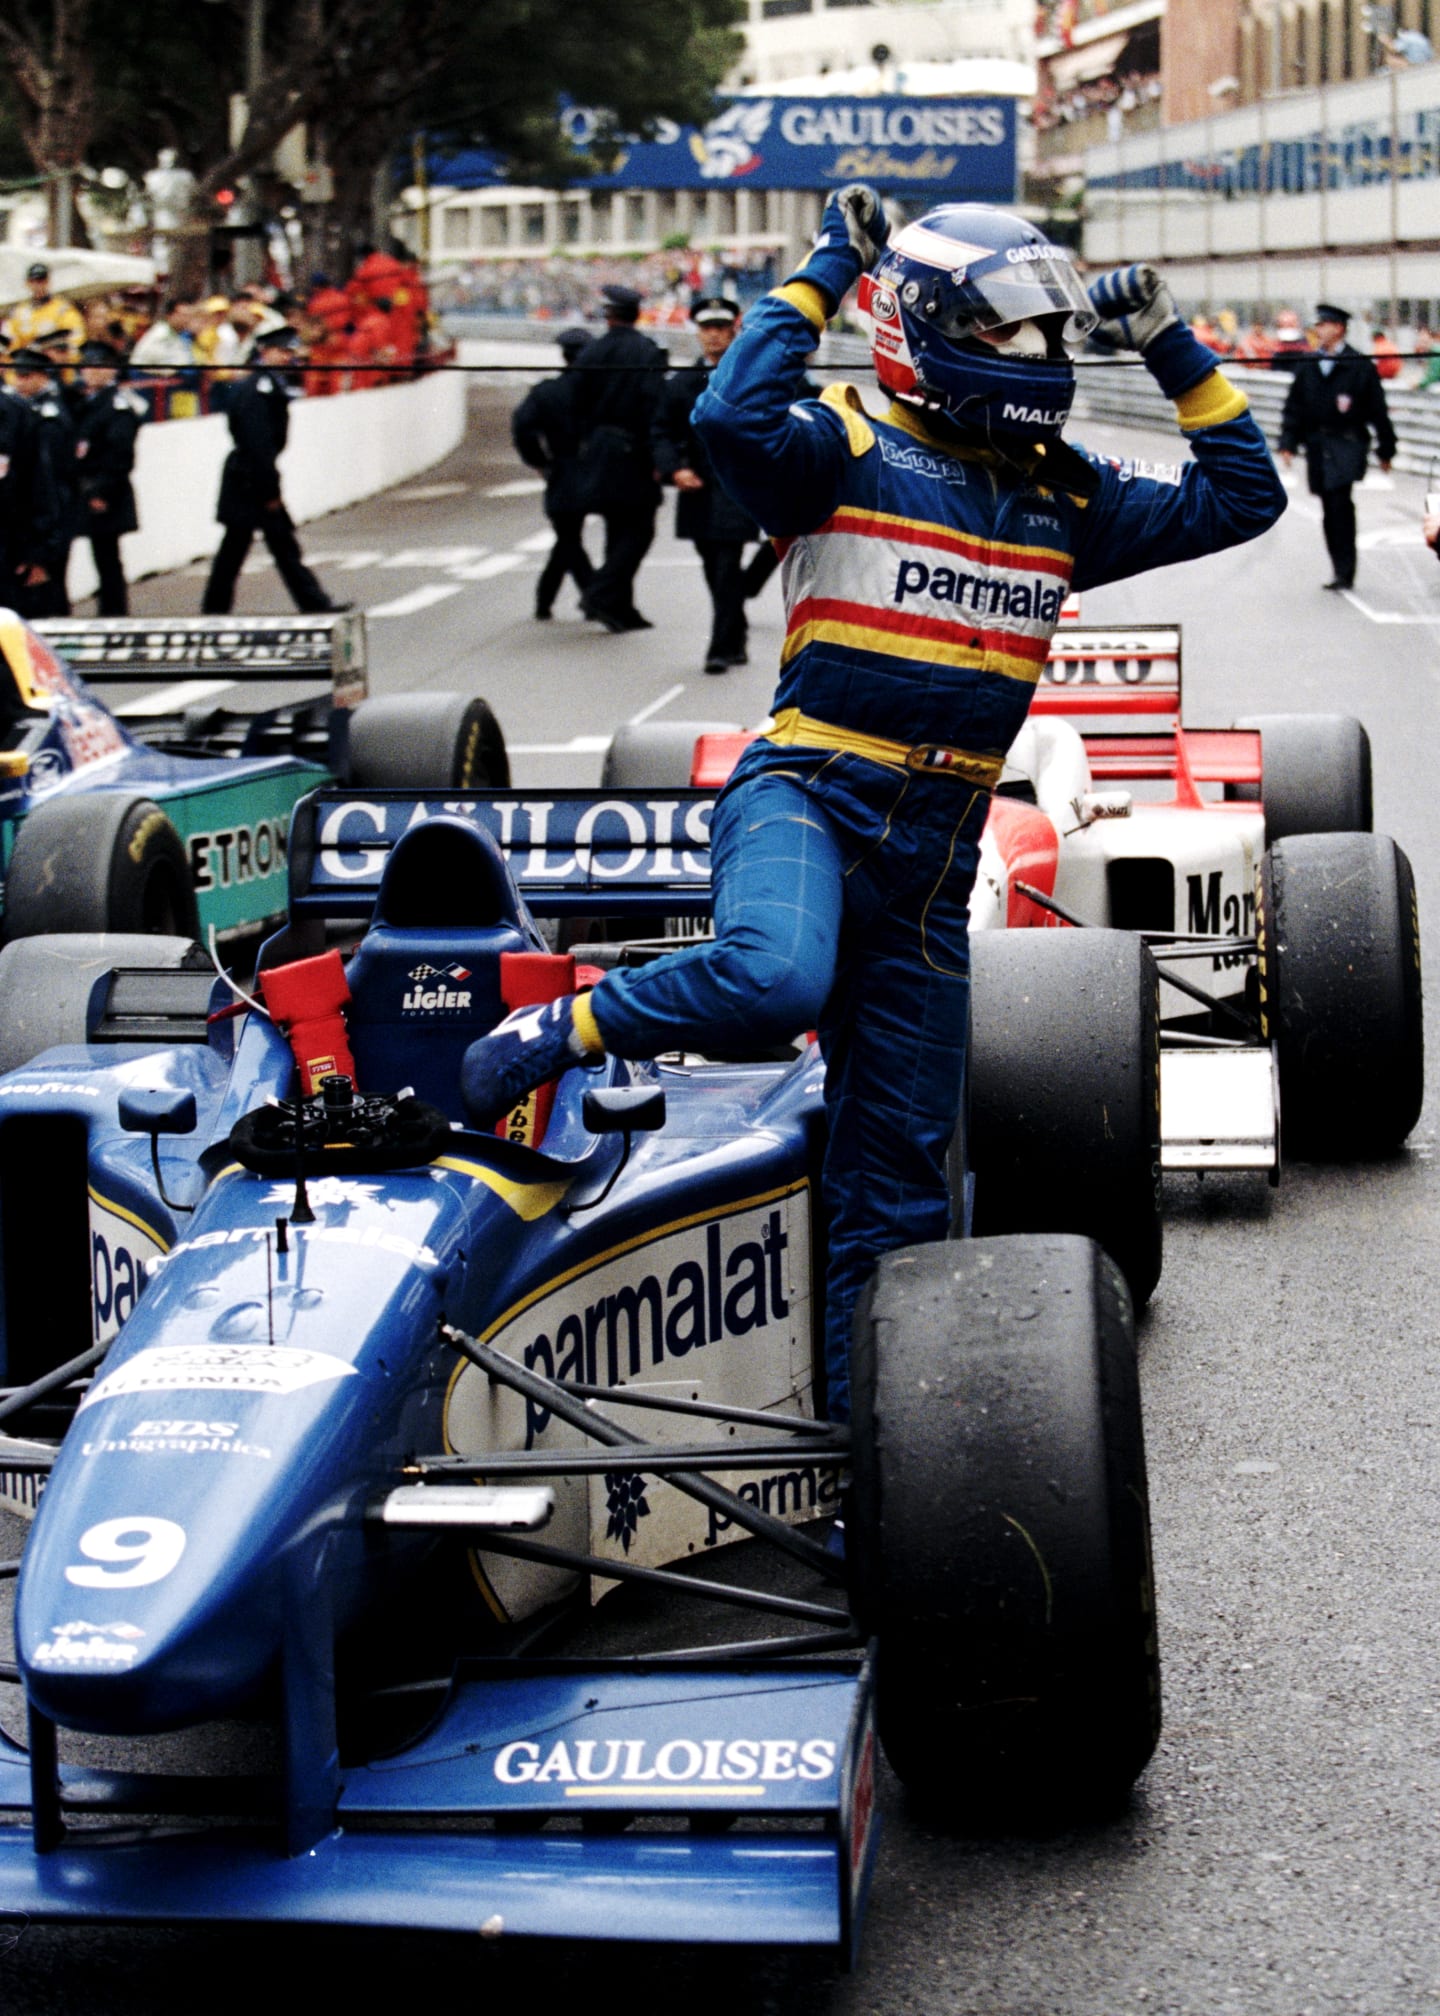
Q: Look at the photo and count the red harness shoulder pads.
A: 2